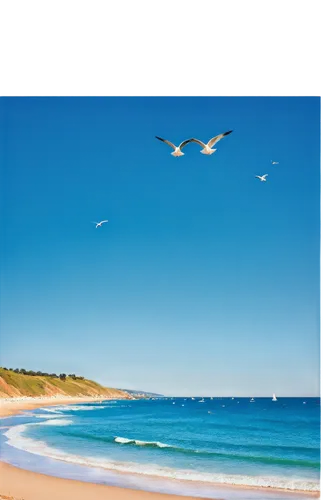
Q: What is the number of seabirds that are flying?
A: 5